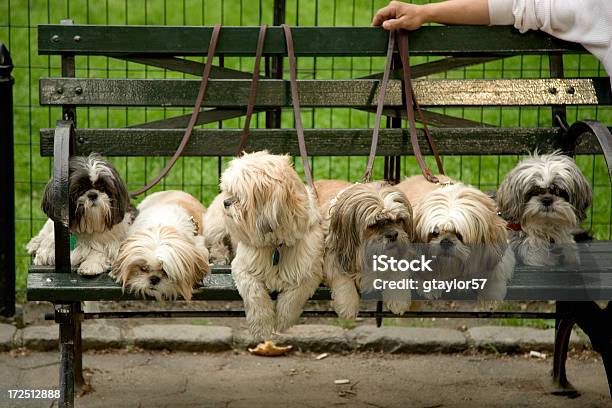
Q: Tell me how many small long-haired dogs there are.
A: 6